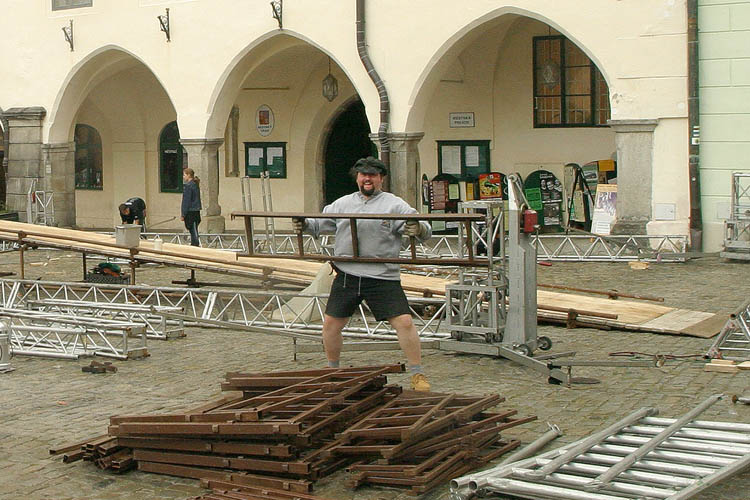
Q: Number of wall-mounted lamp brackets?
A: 3